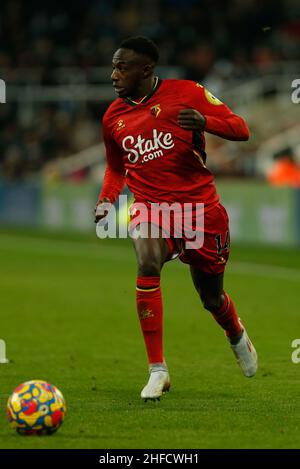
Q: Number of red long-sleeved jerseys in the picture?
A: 1